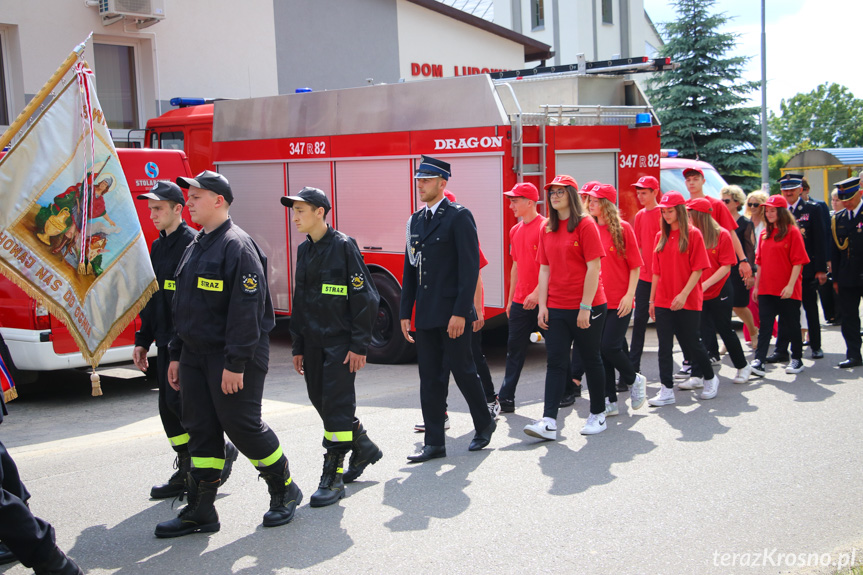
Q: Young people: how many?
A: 13